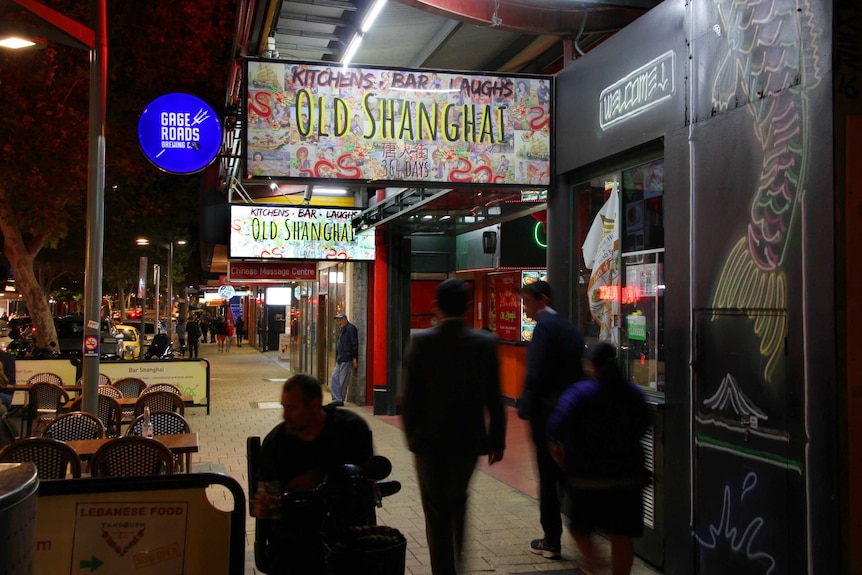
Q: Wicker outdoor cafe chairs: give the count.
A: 12